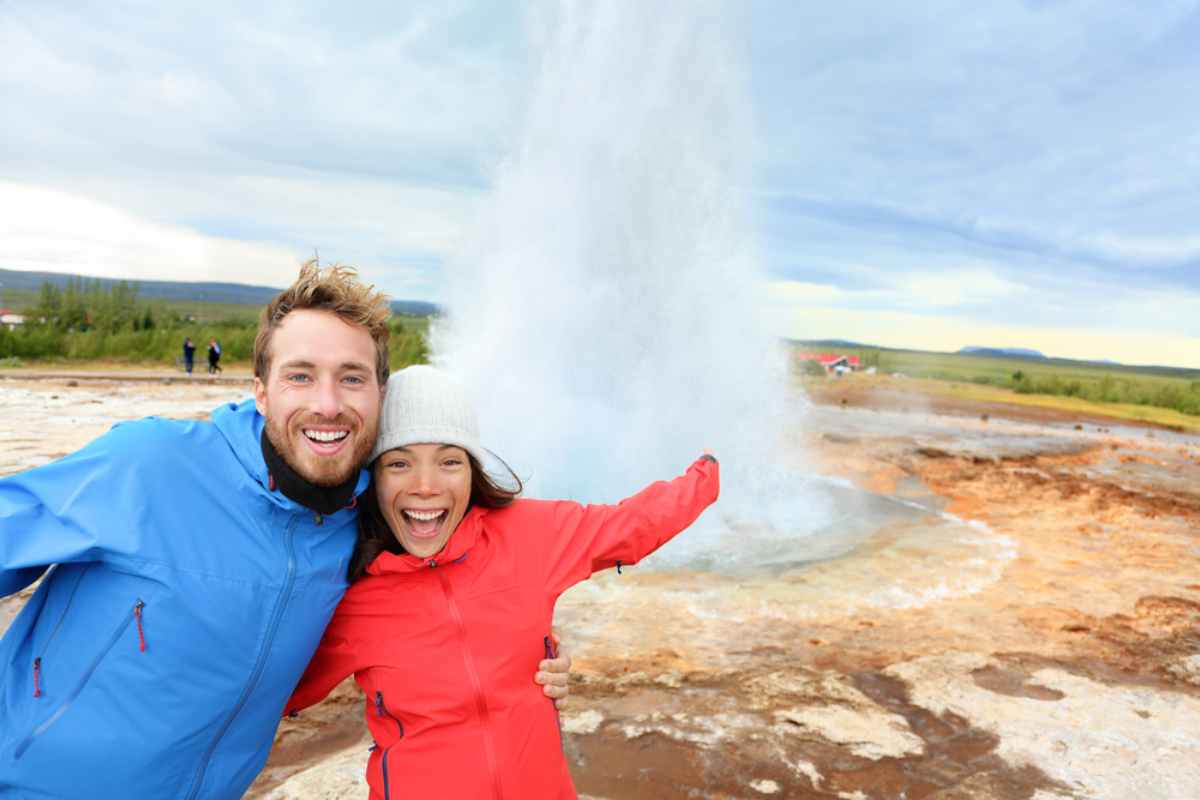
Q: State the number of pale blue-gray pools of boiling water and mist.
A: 1